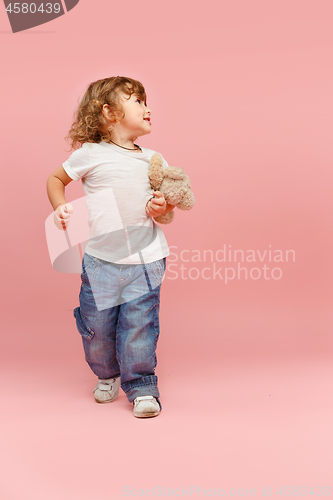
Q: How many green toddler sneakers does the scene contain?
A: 0